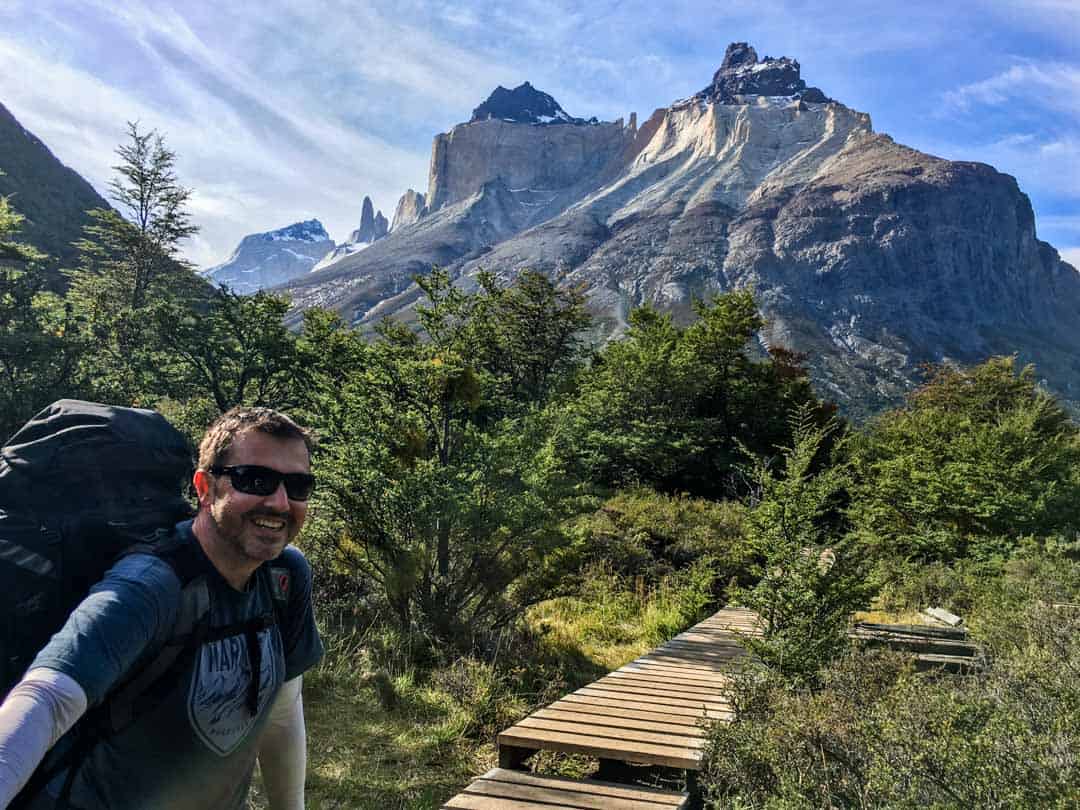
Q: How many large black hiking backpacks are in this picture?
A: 1